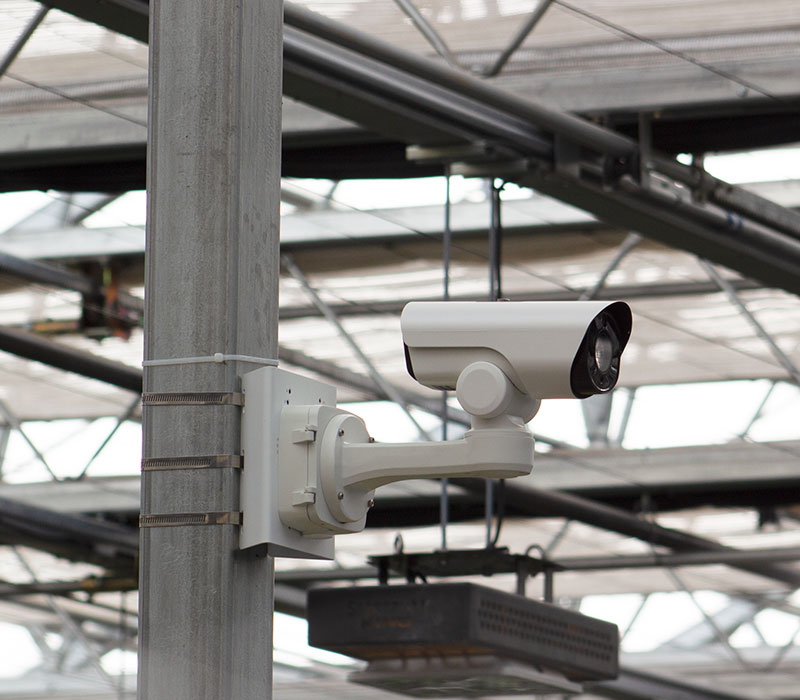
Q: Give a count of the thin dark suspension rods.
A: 2